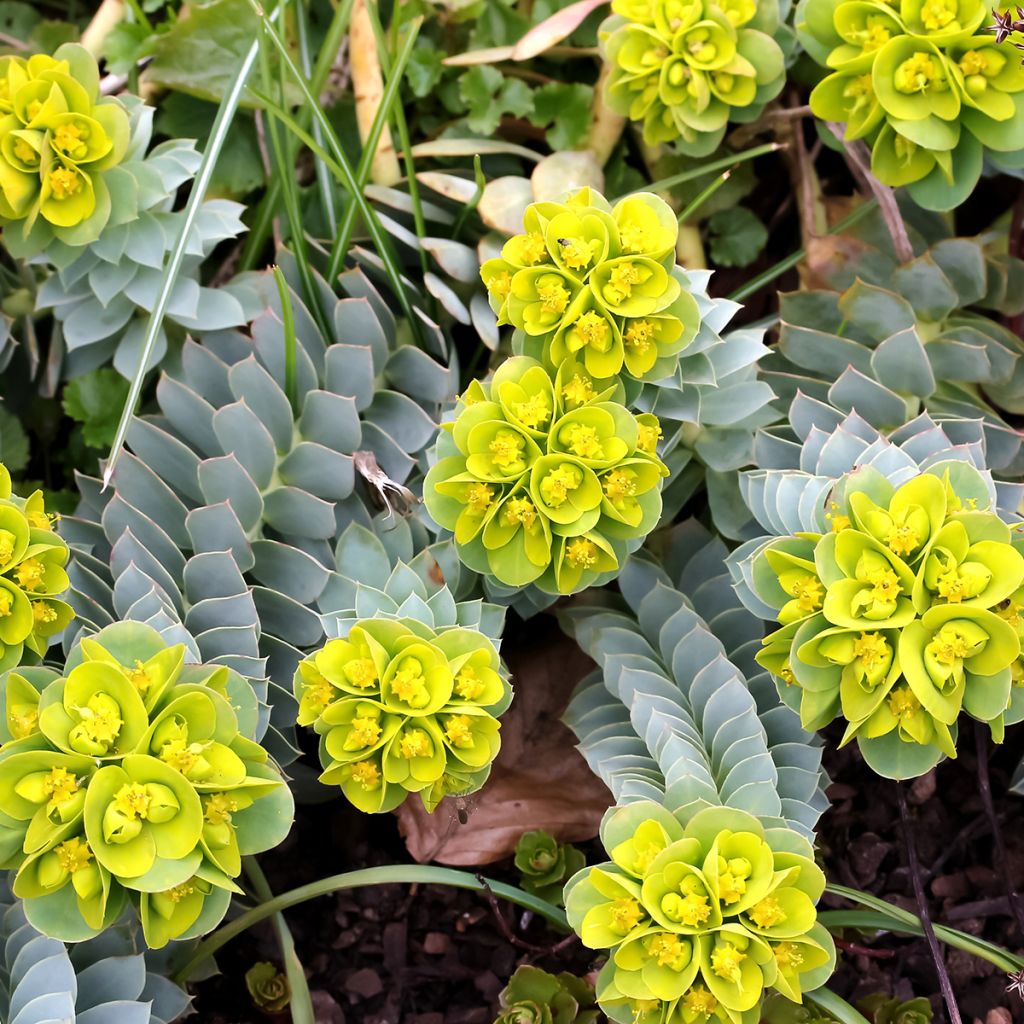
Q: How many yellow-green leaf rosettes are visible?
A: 10